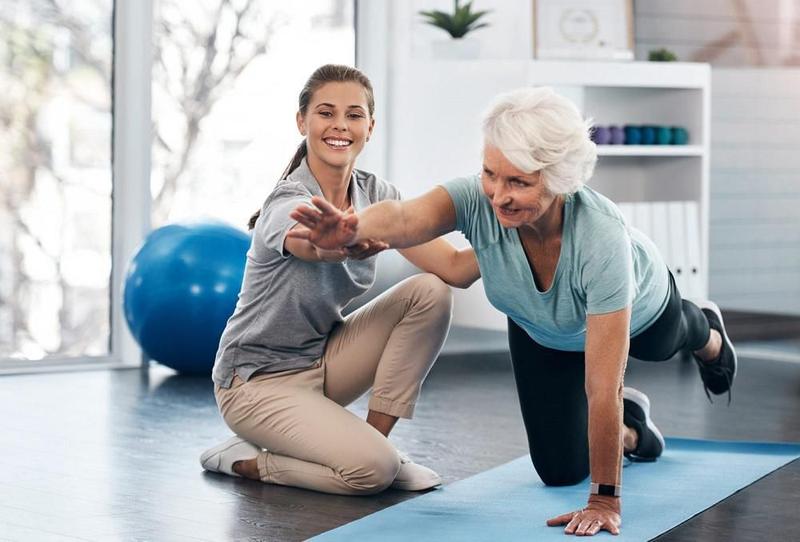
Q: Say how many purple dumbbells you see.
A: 2